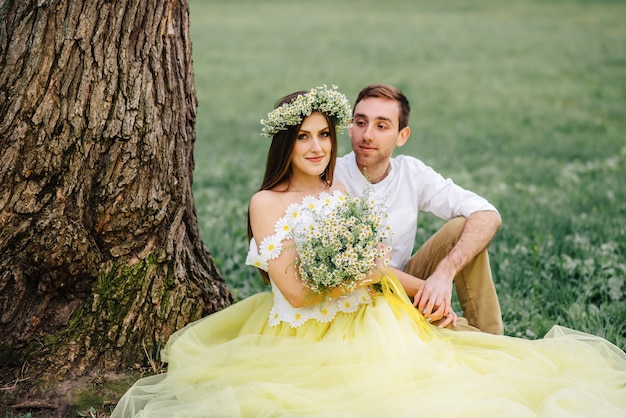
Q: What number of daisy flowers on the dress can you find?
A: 12